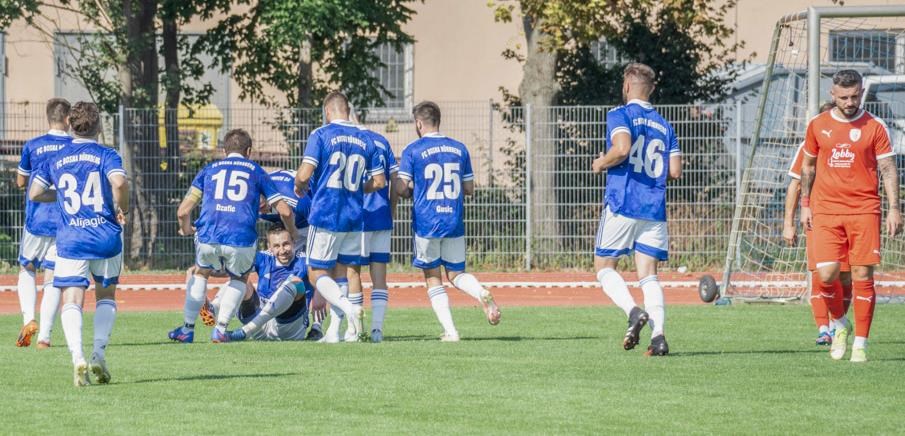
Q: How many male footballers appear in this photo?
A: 11